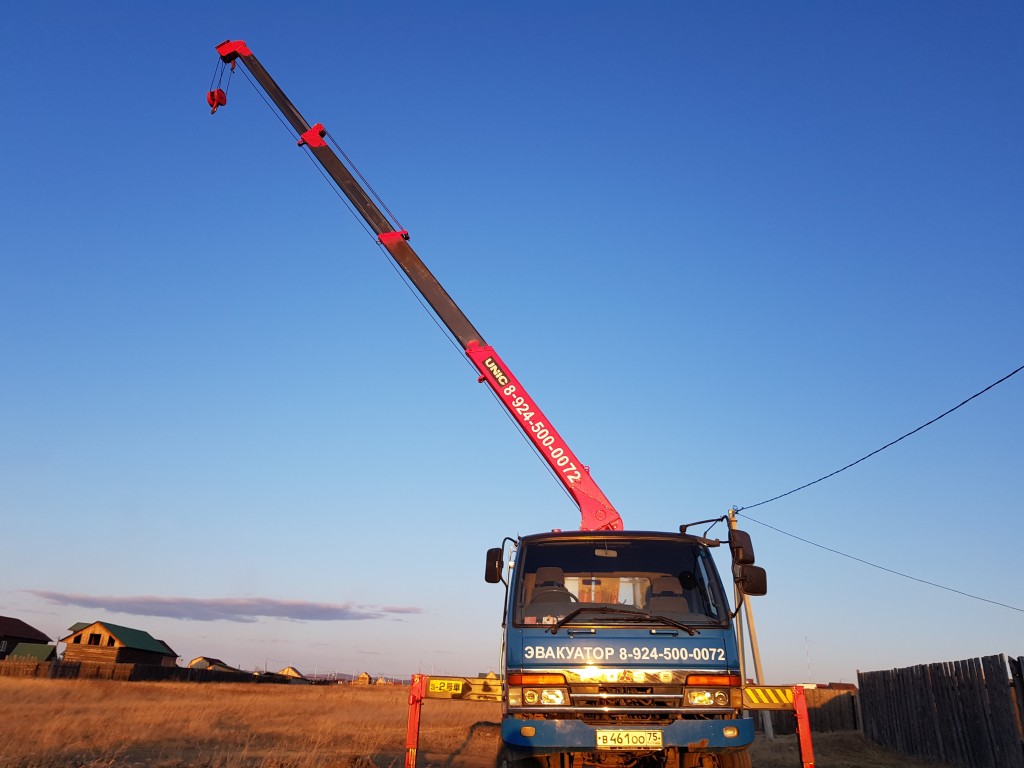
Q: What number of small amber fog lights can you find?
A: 2